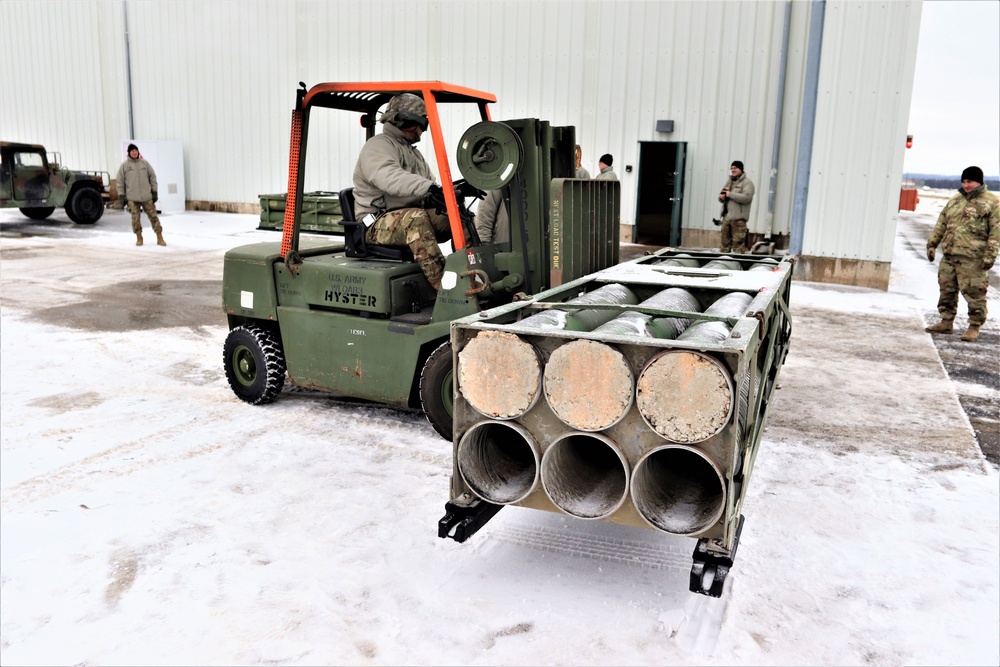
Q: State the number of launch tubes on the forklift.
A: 6